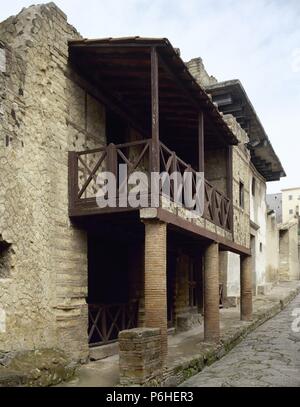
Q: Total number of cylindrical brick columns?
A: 3